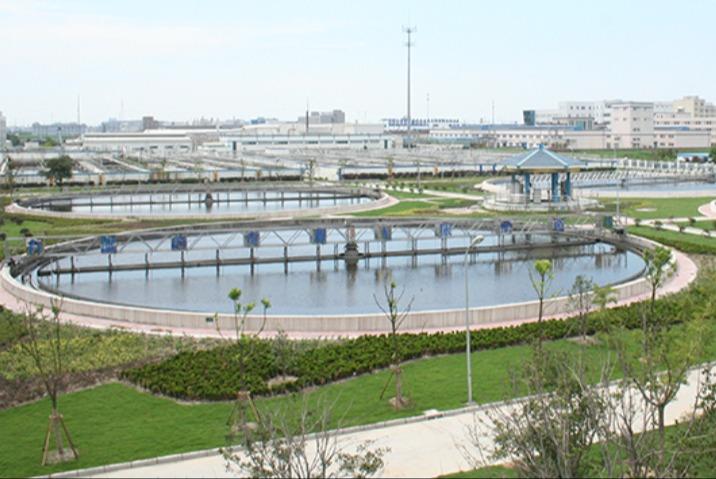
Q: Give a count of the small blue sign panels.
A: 10